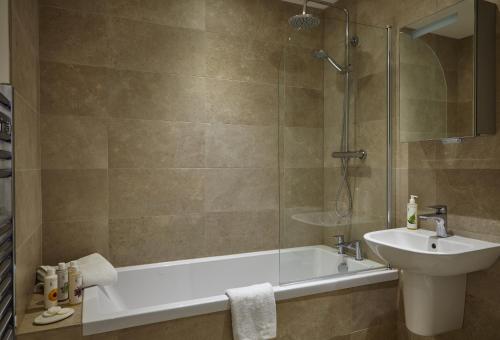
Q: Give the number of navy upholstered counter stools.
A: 0